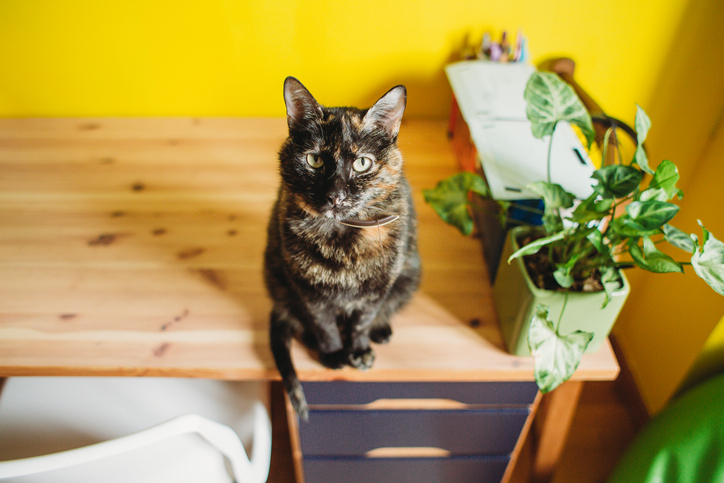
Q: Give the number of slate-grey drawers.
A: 3